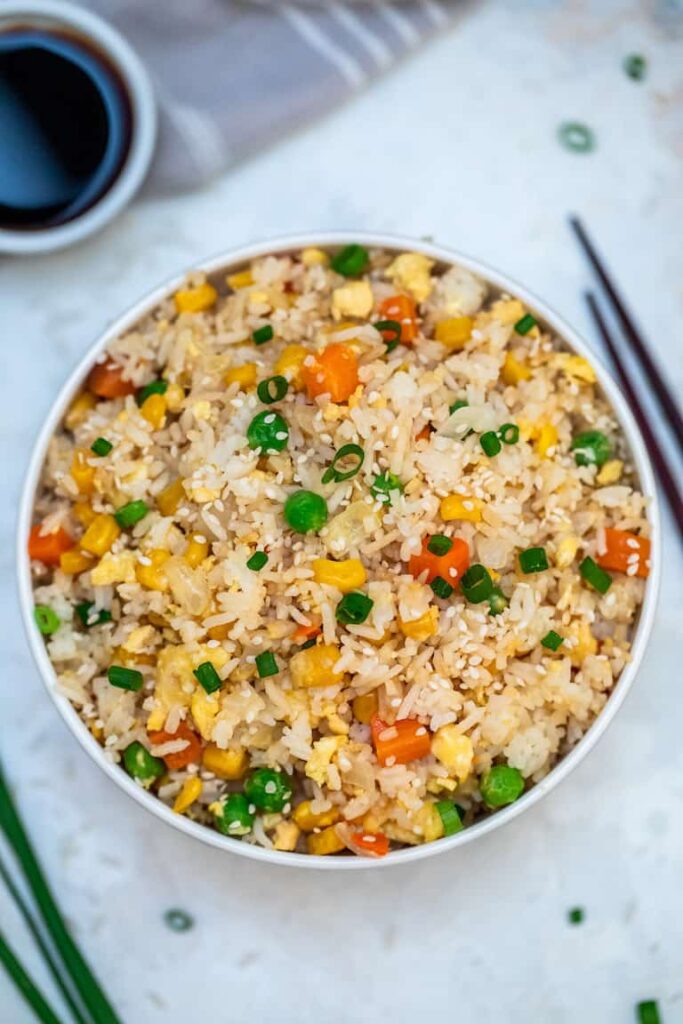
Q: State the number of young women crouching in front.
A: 0